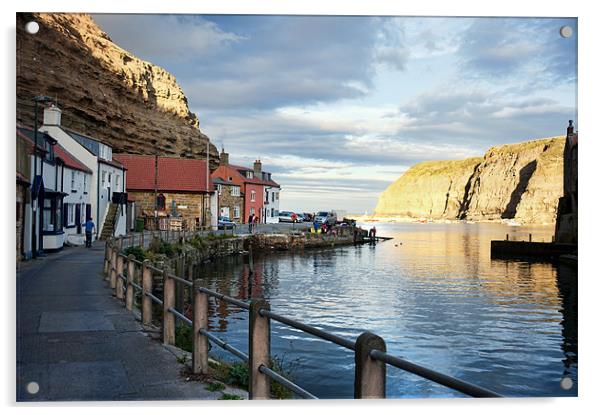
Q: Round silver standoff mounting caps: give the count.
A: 4